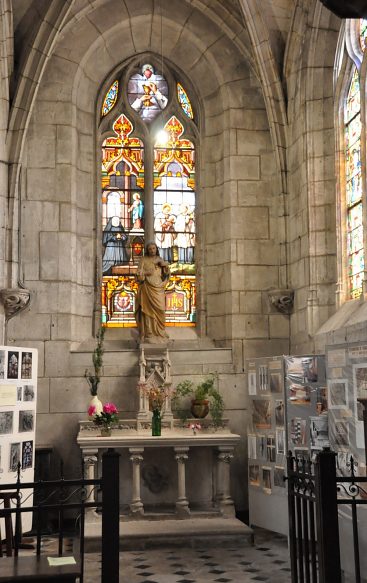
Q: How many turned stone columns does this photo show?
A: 4